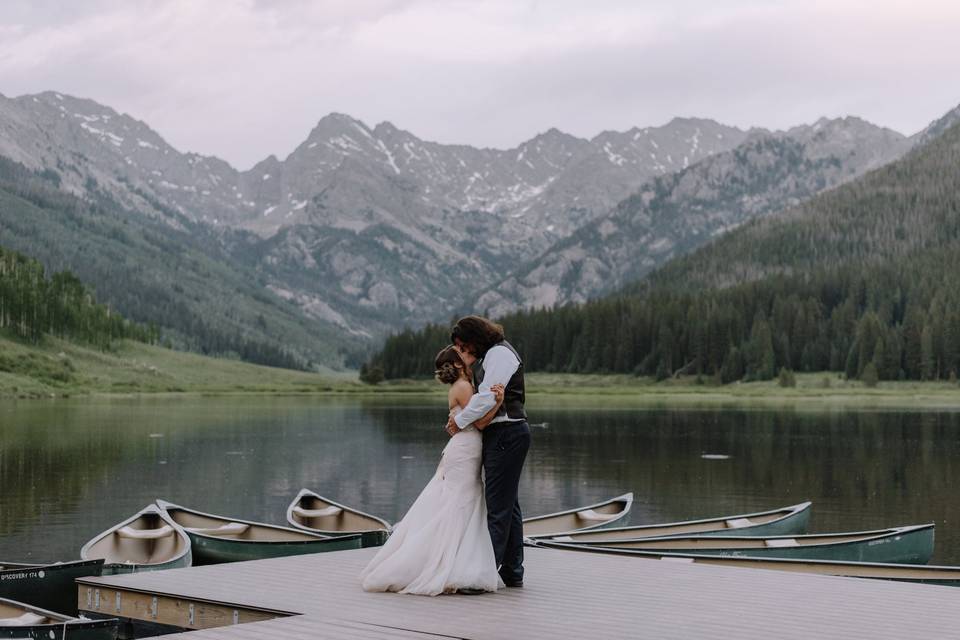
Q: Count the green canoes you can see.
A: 9